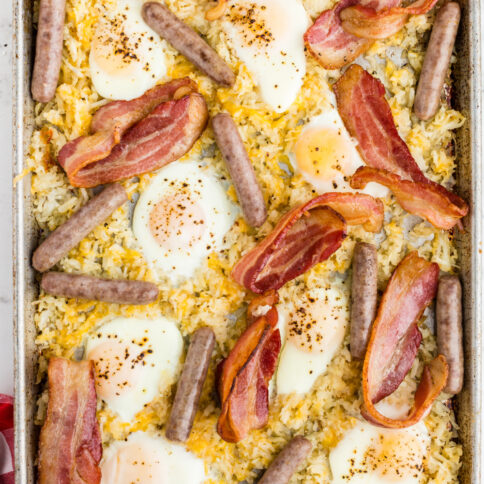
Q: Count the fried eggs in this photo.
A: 8